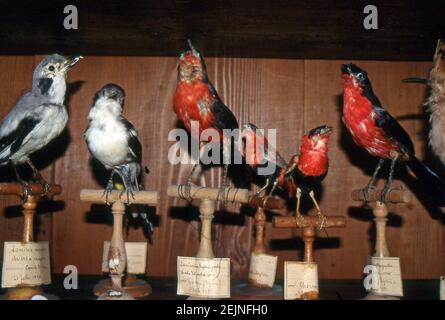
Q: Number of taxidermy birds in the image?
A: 7